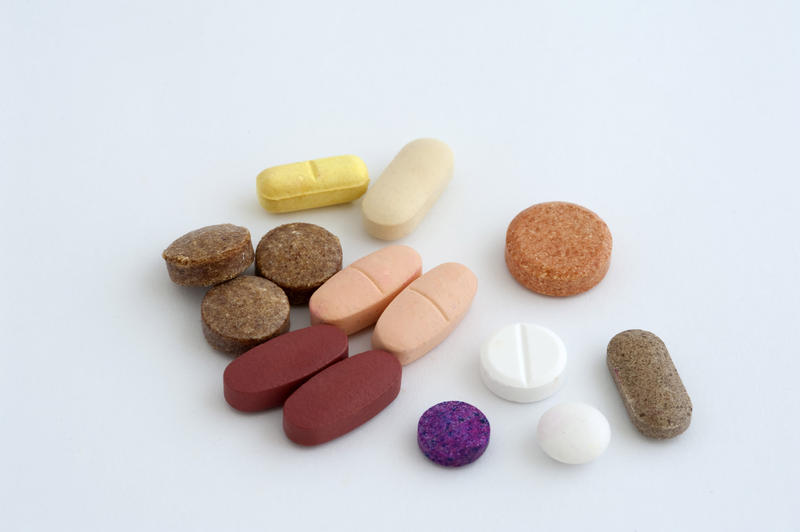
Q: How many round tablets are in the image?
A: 7